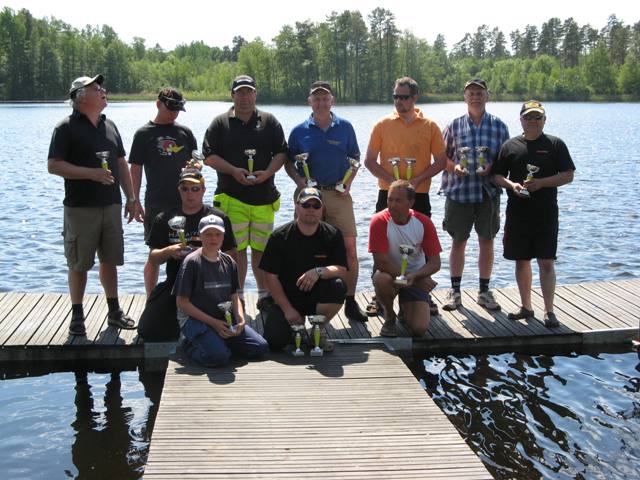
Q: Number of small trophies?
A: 15